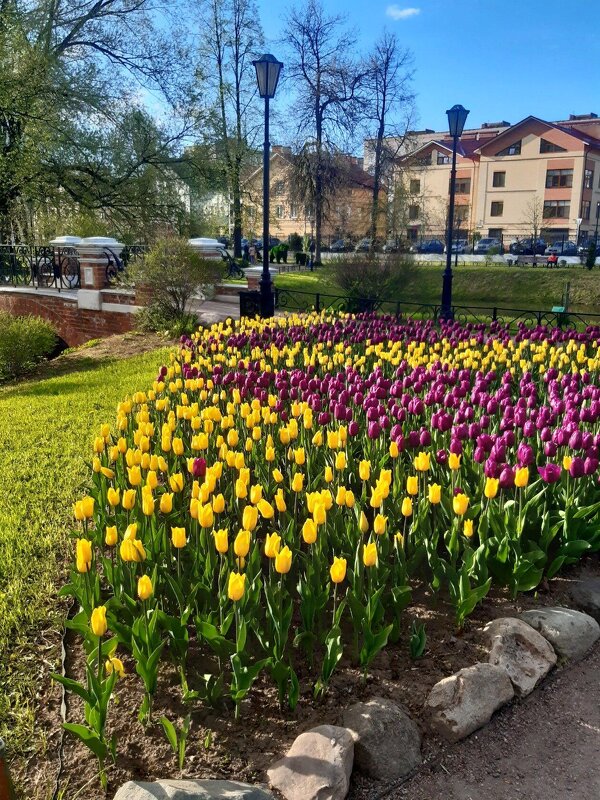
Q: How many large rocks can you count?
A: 7